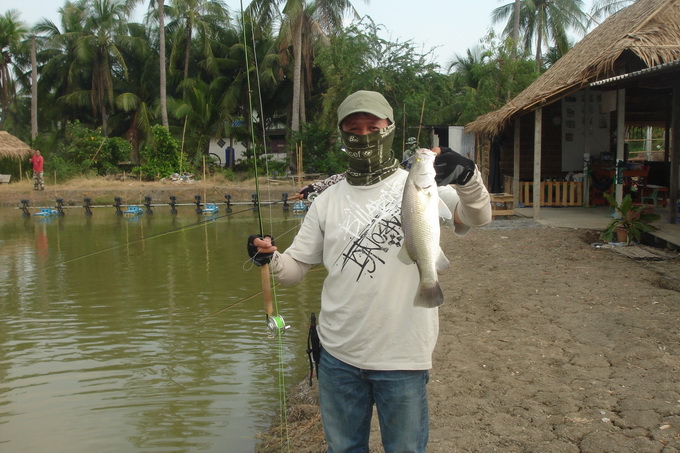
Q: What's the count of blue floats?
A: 4